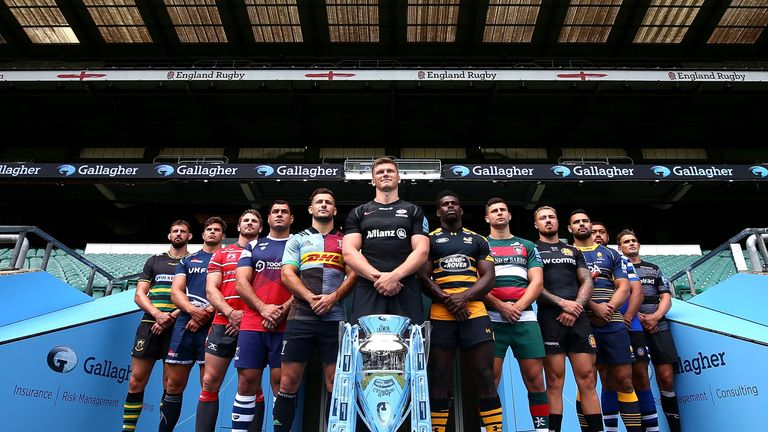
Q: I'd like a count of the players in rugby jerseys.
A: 12